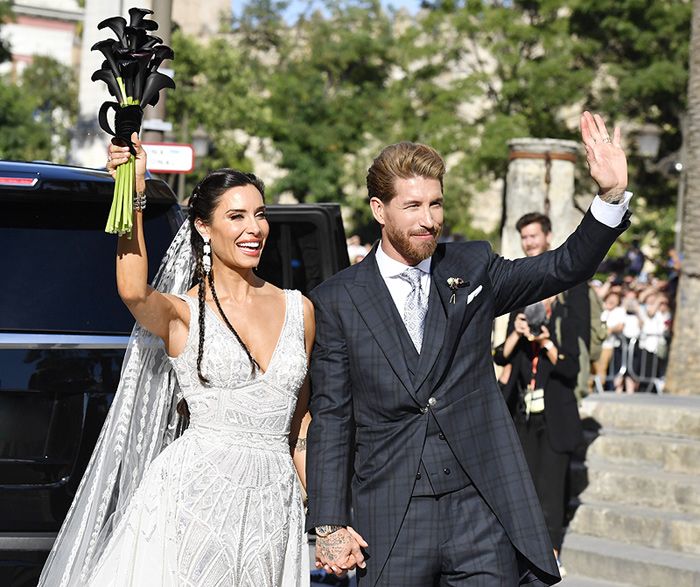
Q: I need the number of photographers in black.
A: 1